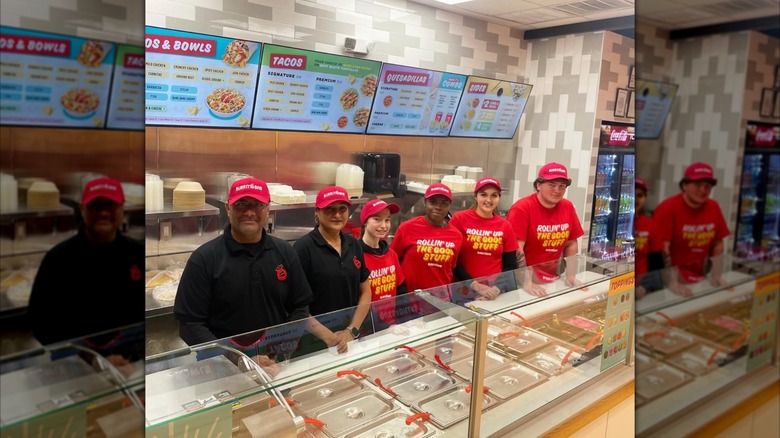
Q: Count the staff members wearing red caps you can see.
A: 6